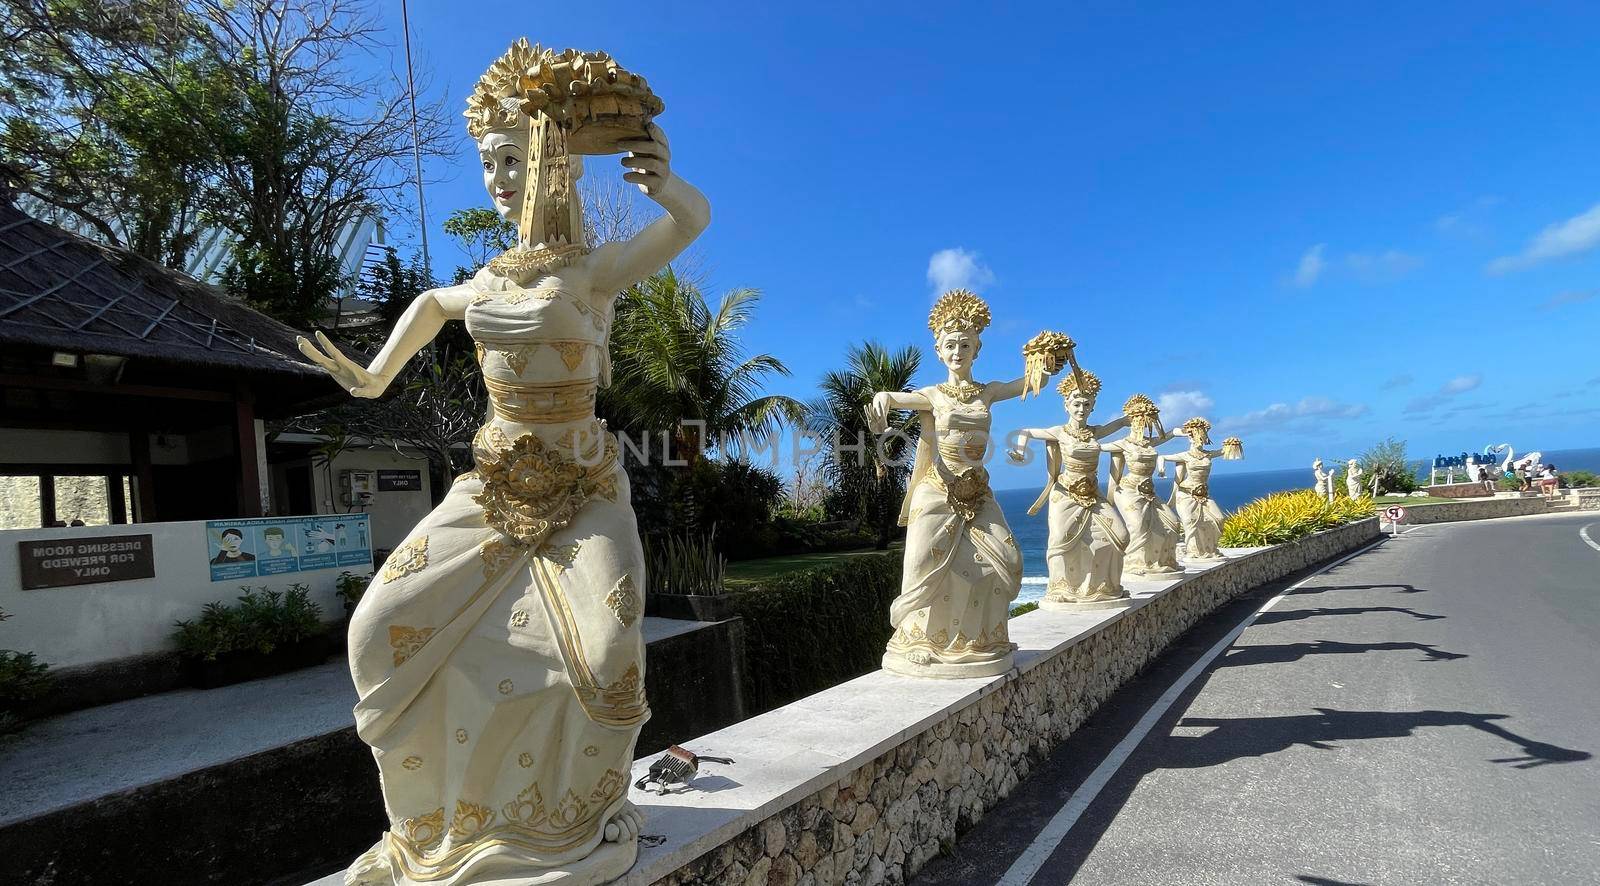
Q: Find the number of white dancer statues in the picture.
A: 5